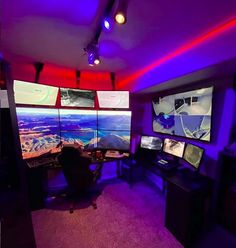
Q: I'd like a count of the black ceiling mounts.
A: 3